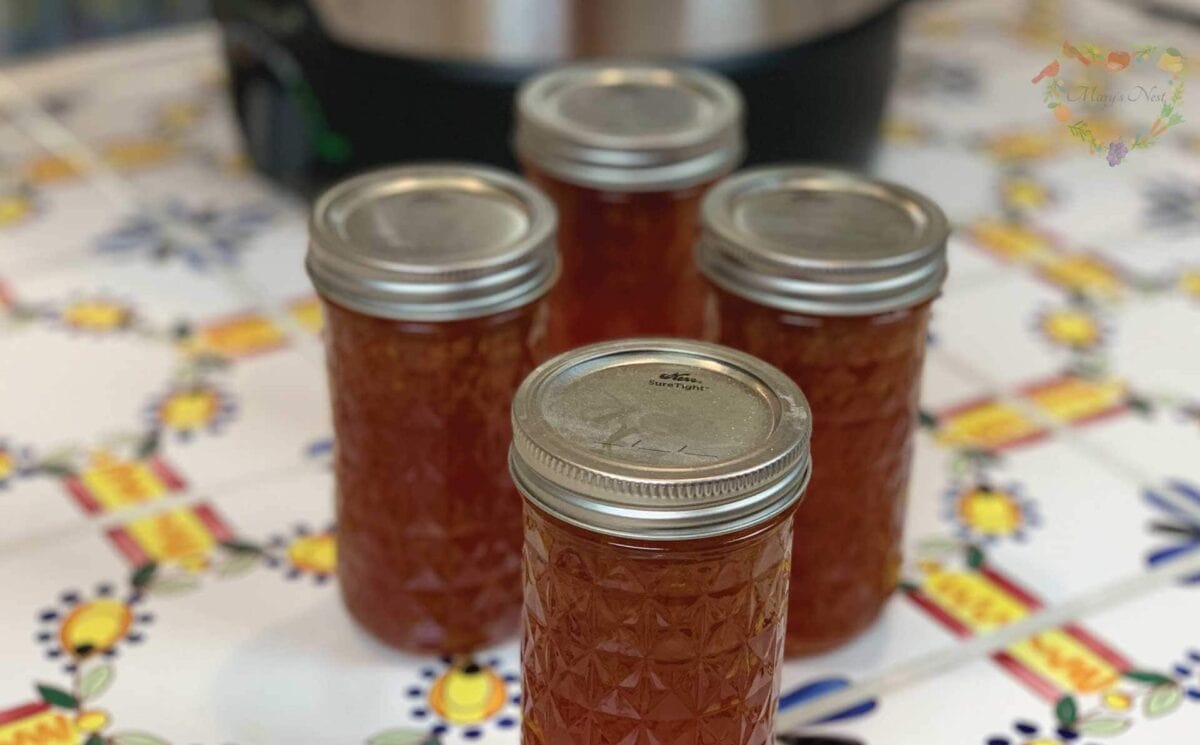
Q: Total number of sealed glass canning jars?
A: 4